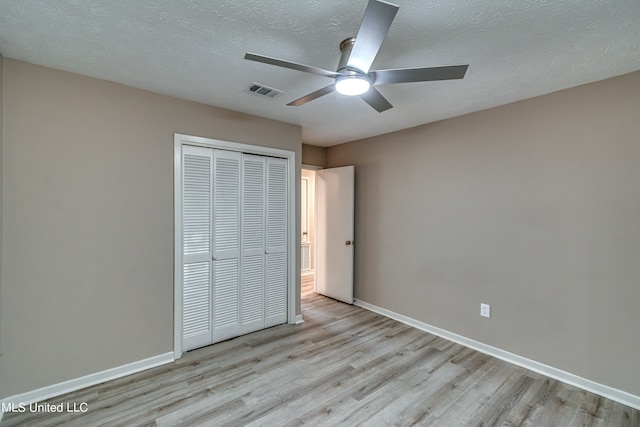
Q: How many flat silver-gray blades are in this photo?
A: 5